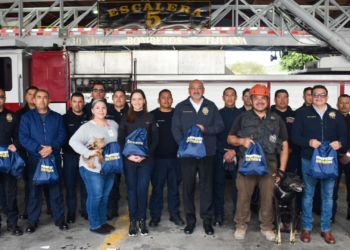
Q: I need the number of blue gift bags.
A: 8